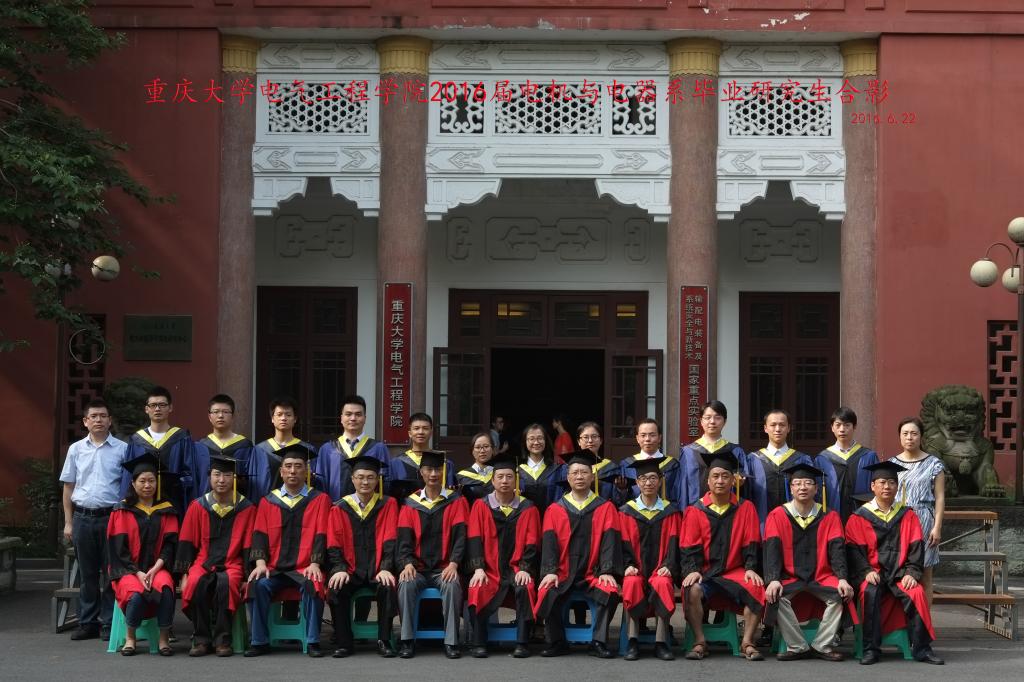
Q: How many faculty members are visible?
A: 11